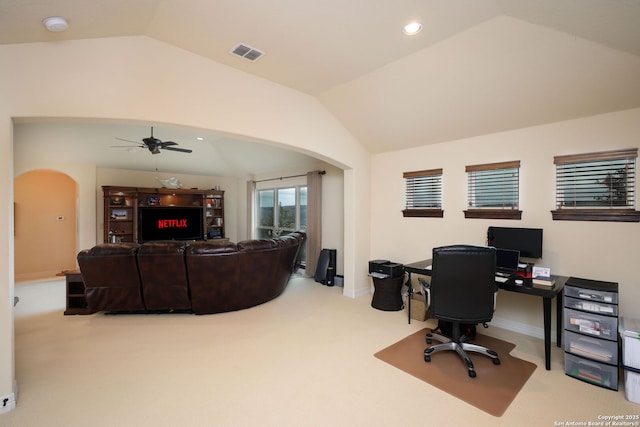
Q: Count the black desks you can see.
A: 1